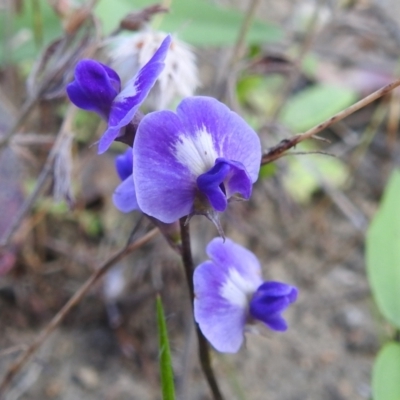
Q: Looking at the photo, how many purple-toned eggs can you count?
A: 0